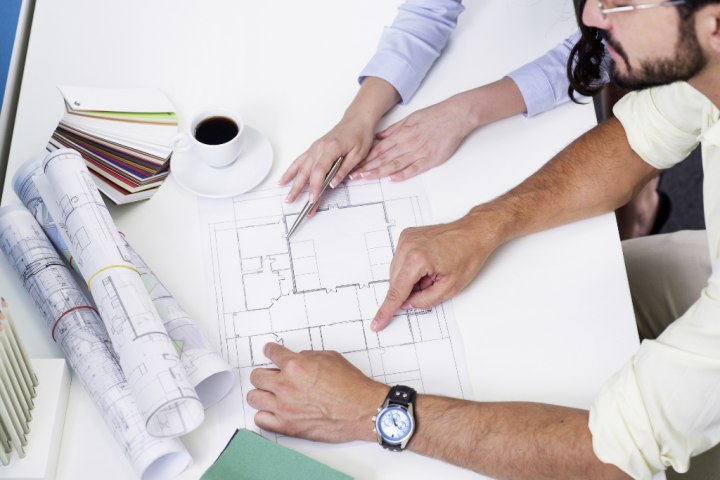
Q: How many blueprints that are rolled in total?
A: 3